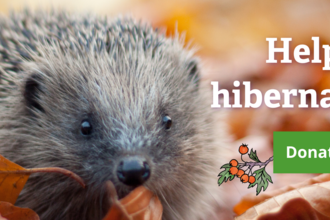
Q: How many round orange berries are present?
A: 6